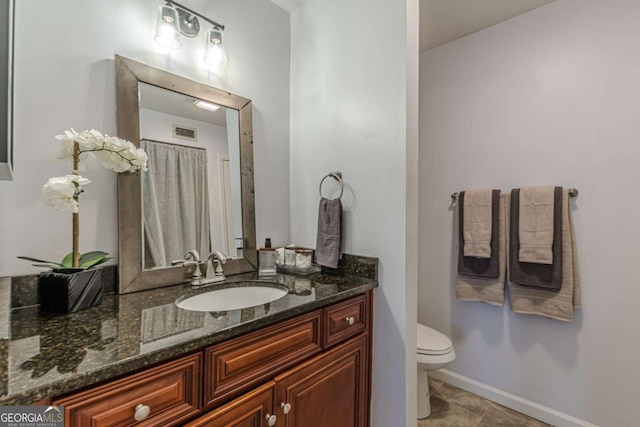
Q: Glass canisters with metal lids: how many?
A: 2